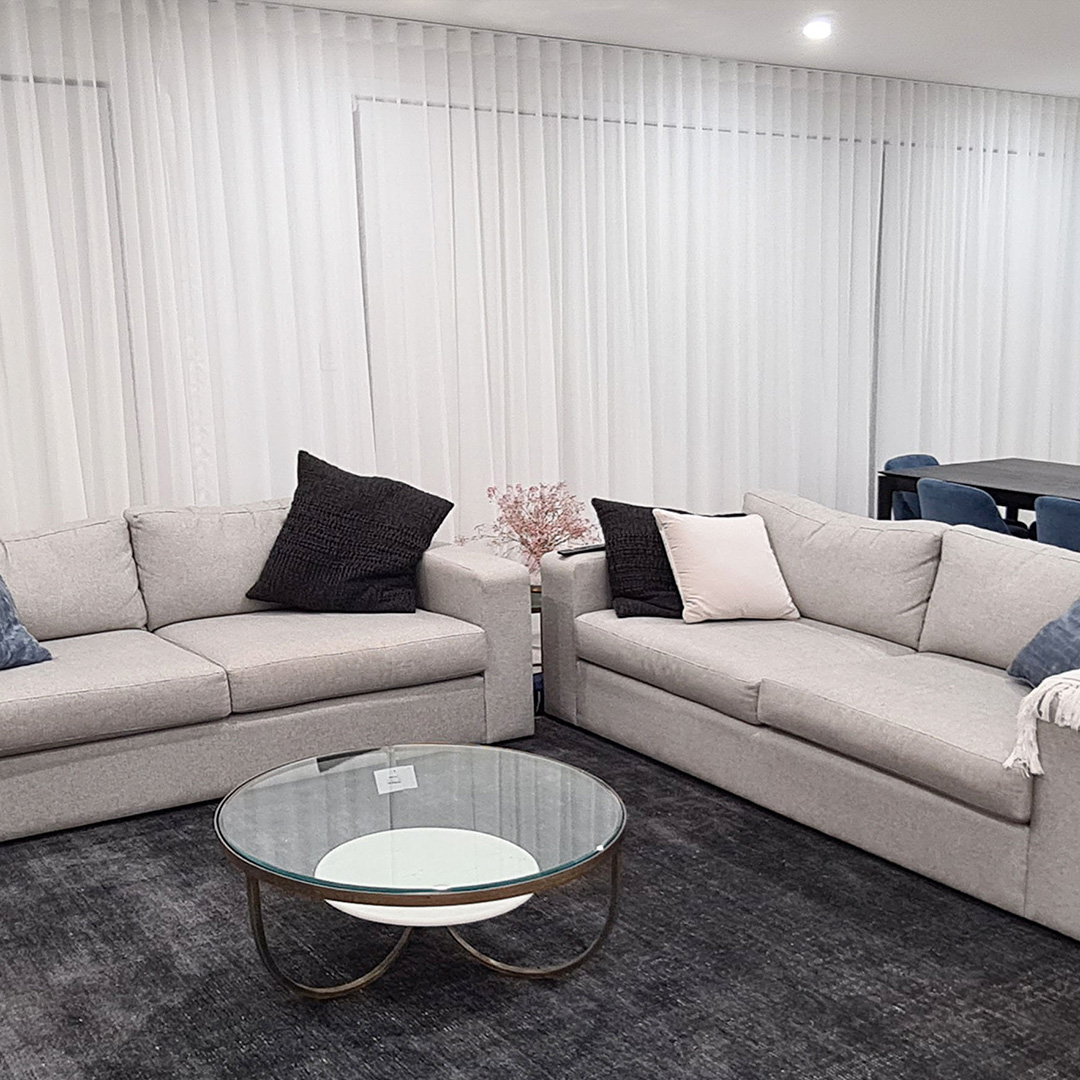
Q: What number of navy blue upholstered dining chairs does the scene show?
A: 3